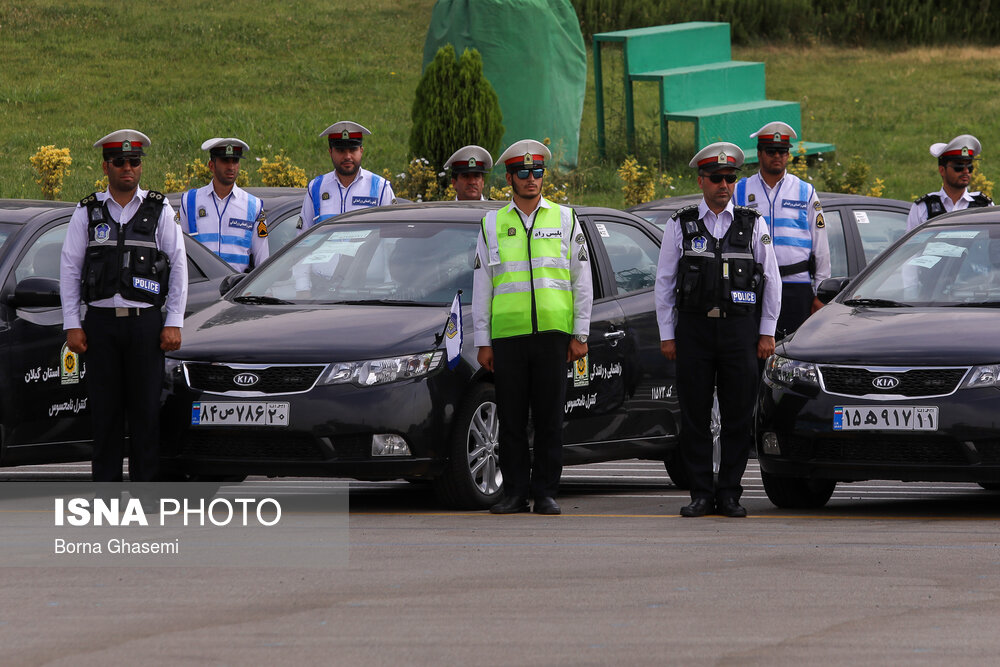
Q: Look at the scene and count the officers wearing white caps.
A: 8